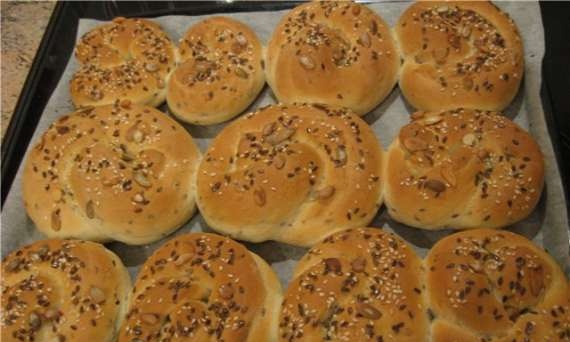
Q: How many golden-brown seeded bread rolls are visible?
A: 11